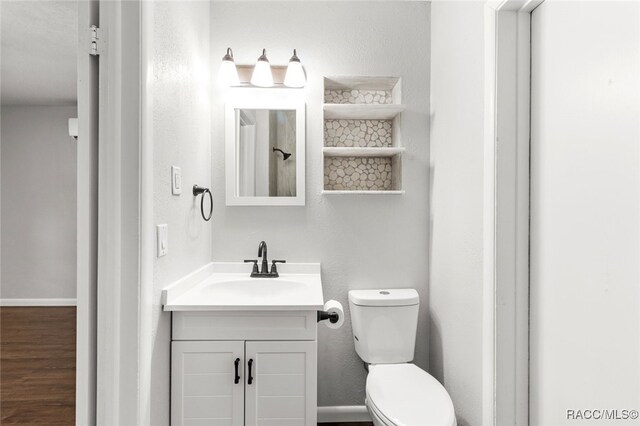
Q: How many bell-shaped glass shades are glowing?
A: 3